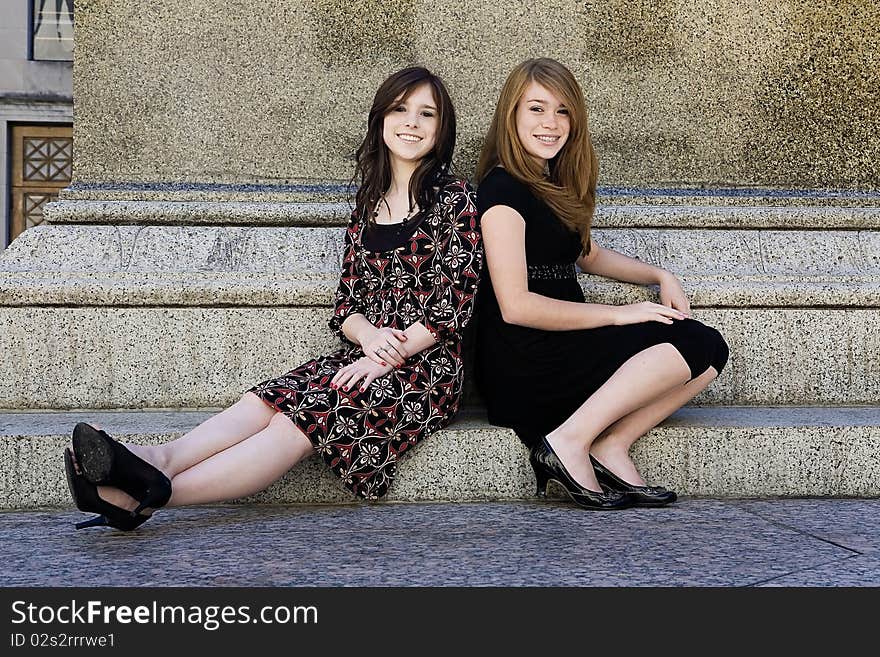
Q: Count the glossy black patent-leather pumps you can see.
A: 2